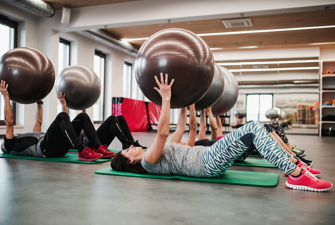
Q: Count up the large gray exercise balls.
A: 5